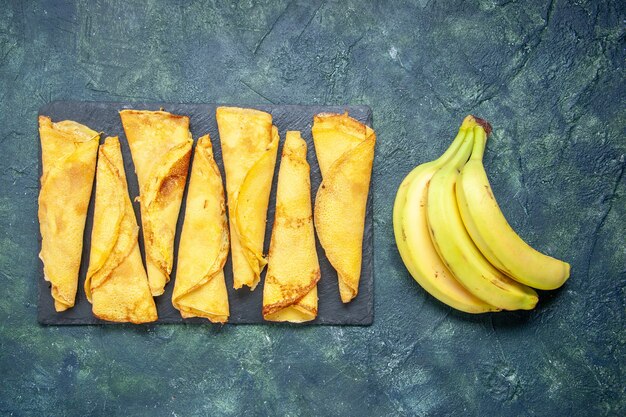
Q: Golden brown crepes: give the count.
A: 7